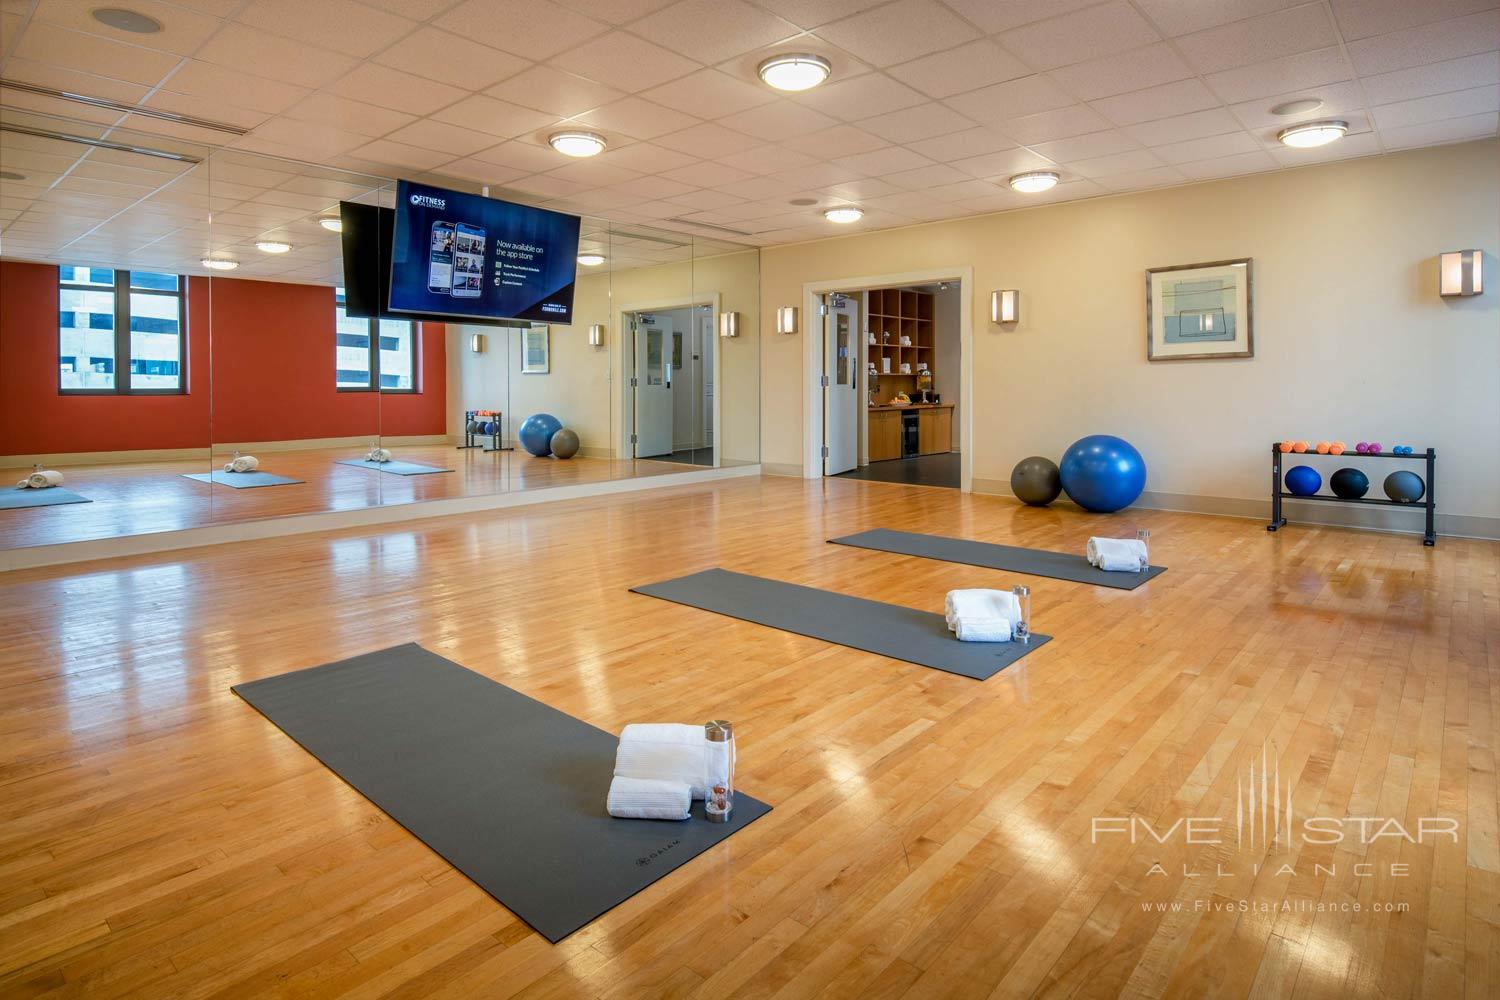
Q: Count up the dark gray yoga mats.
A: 3